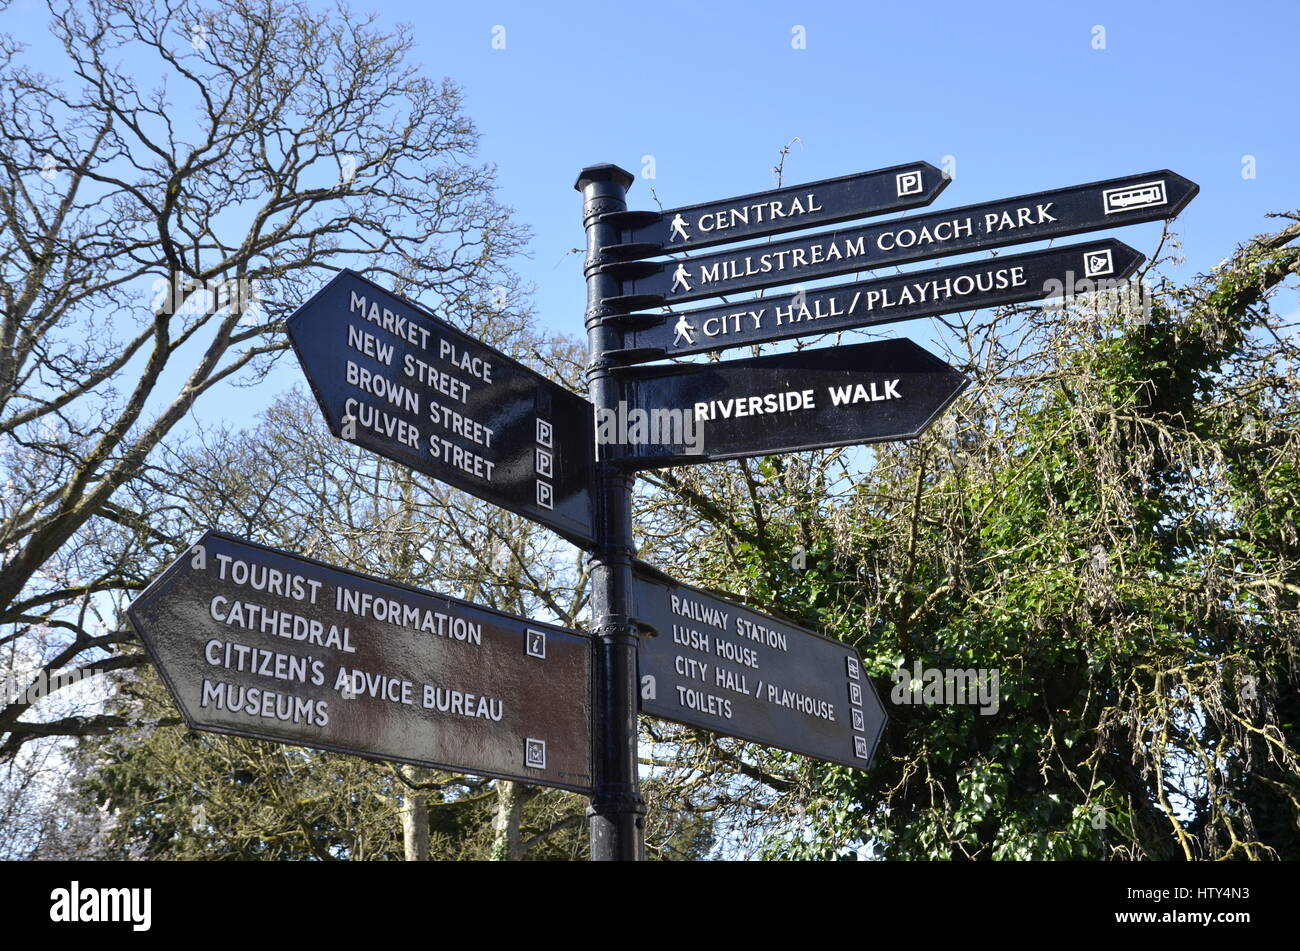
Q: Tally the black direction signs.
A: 7